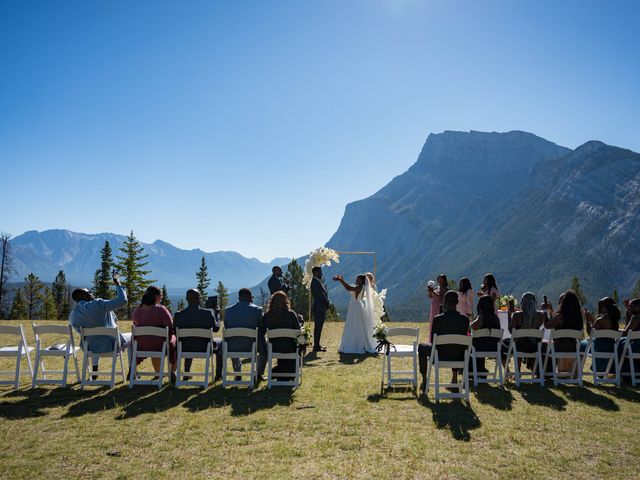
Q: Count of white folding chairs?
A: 14